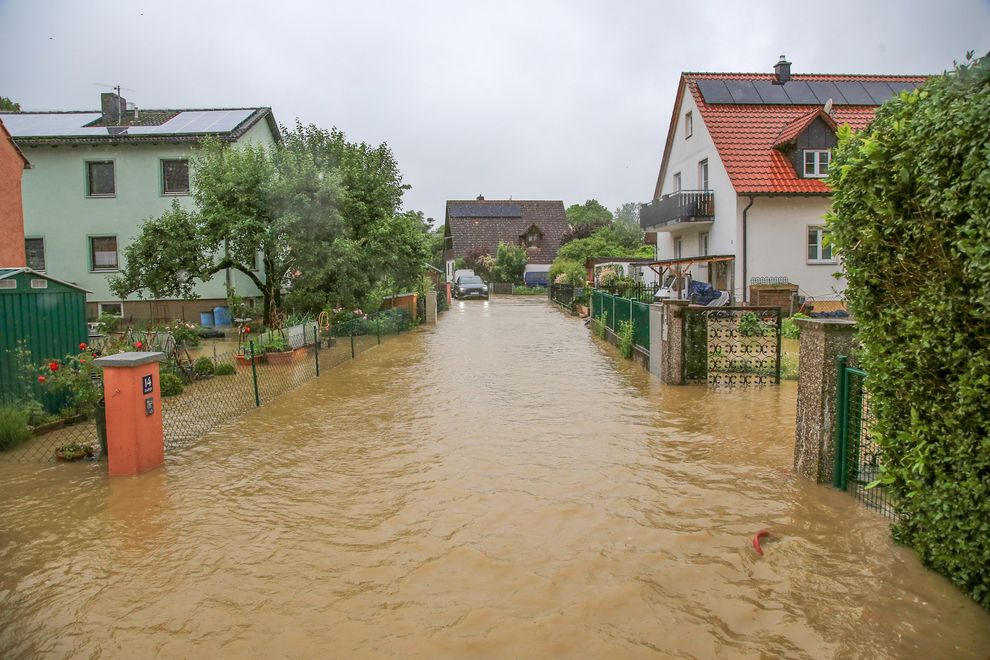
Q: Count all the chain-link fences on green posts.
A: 1